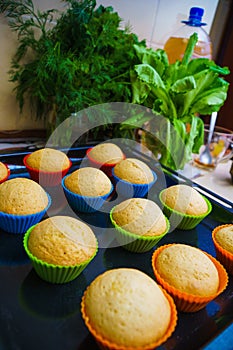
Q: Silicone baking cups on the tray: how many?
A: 12